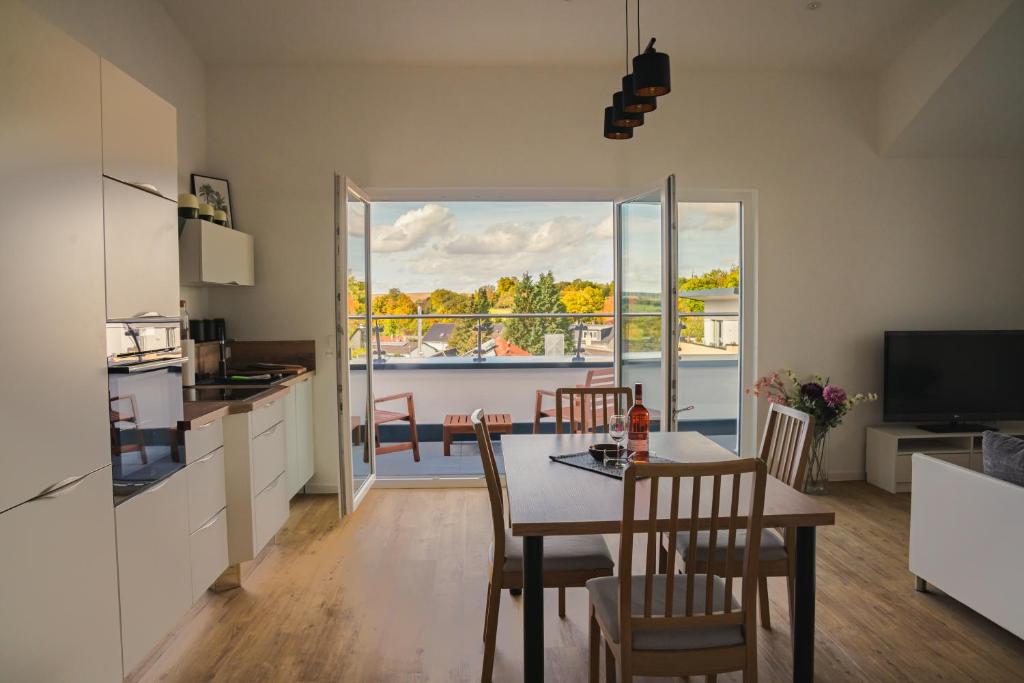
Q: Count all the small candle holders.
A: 3